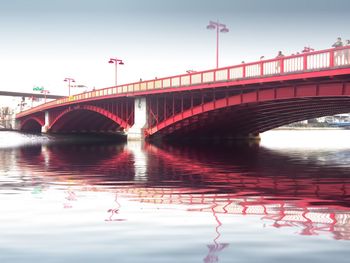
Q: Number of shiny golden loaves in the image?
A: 0